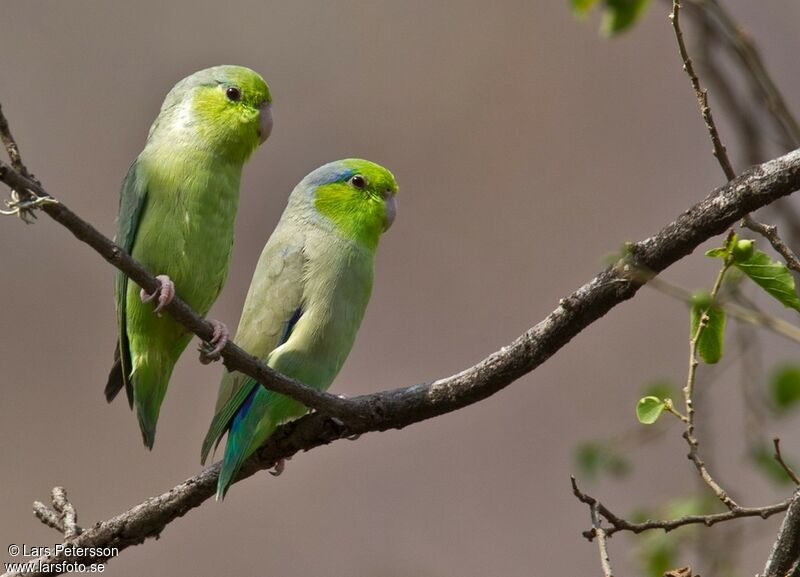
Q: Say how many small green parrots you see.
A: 2